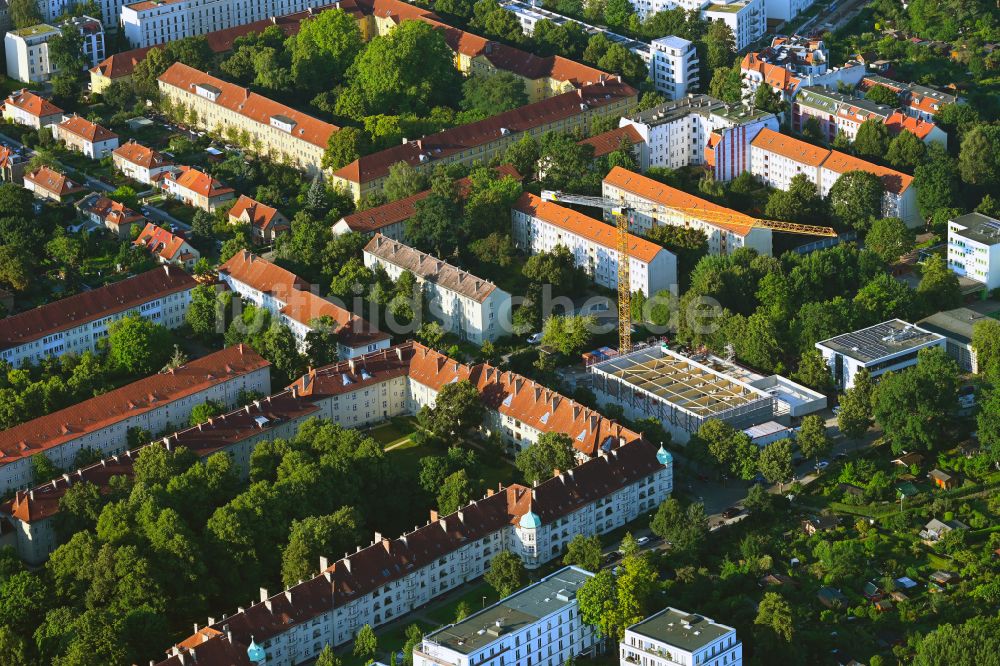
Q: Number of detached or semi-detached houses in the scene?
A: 9